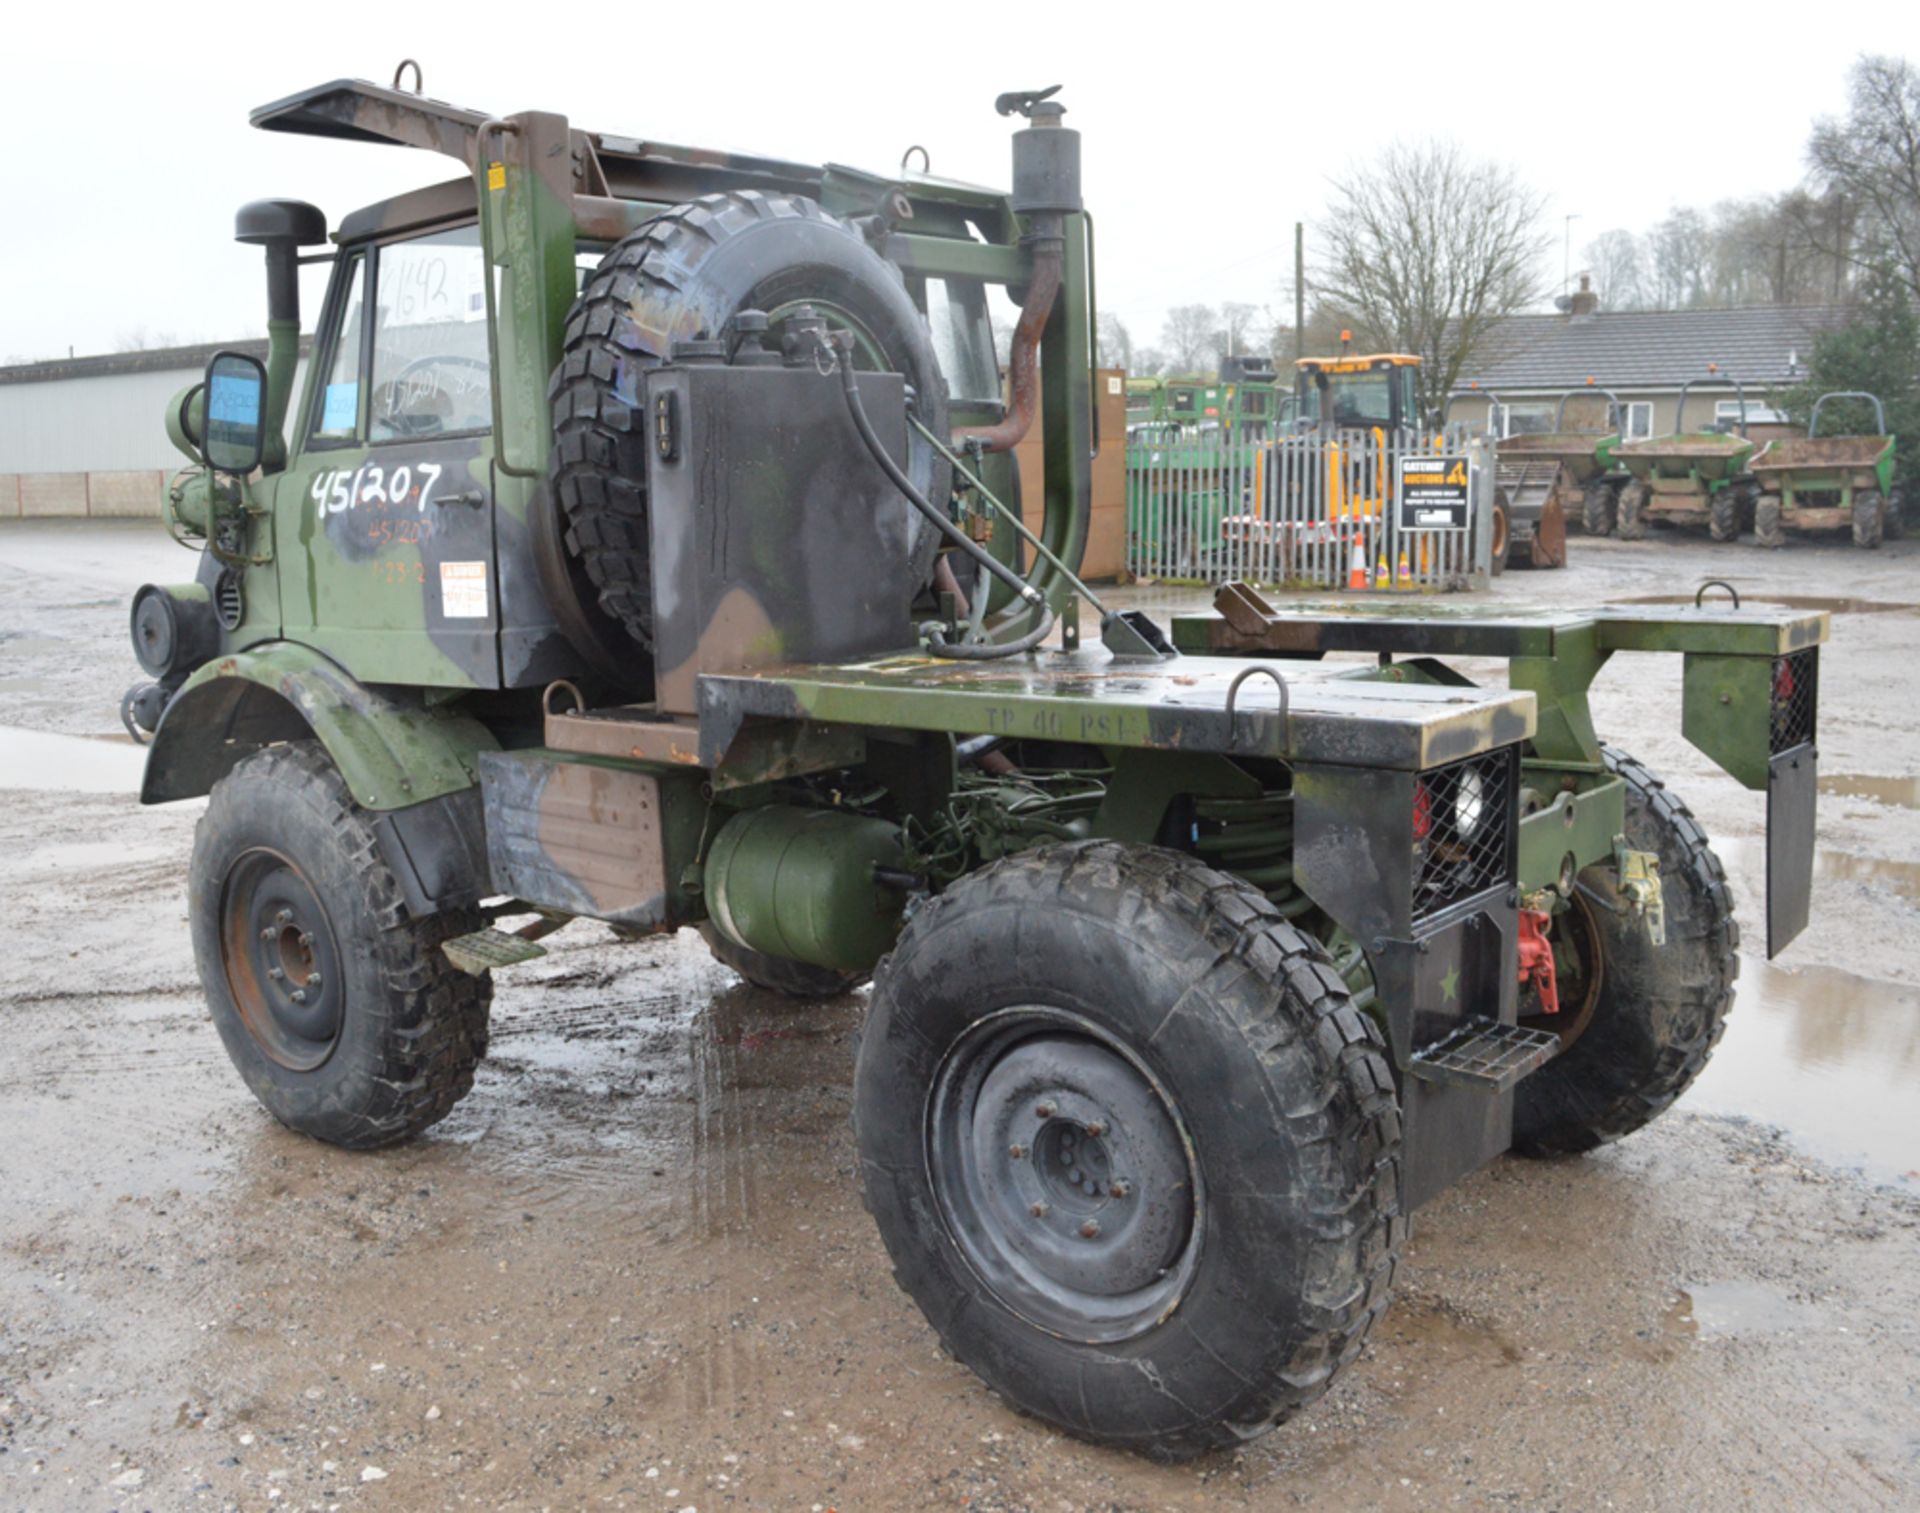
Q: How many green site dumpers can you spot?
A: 3